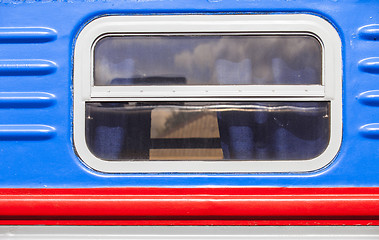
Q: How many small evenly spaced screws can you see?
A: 7